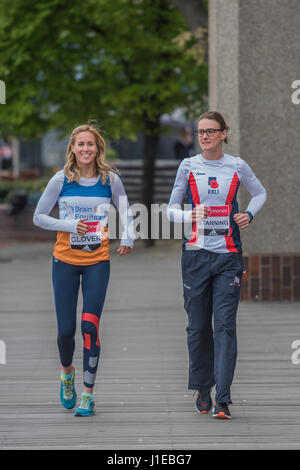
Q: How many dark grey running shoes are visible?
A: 2